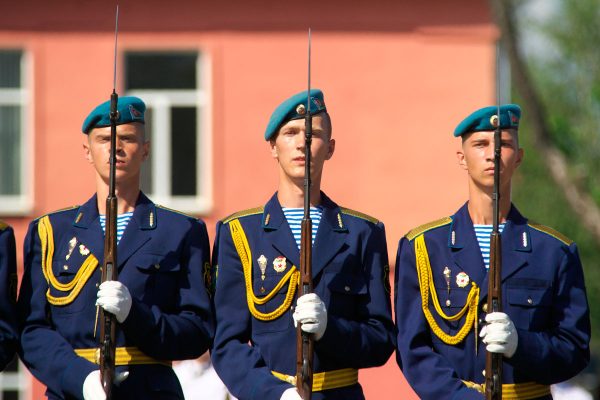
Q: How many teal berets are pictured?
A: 3